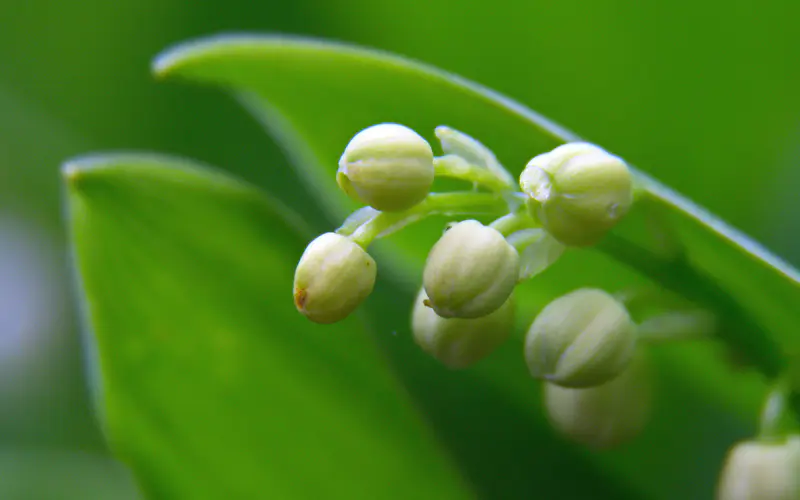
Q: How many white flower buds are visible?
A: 8